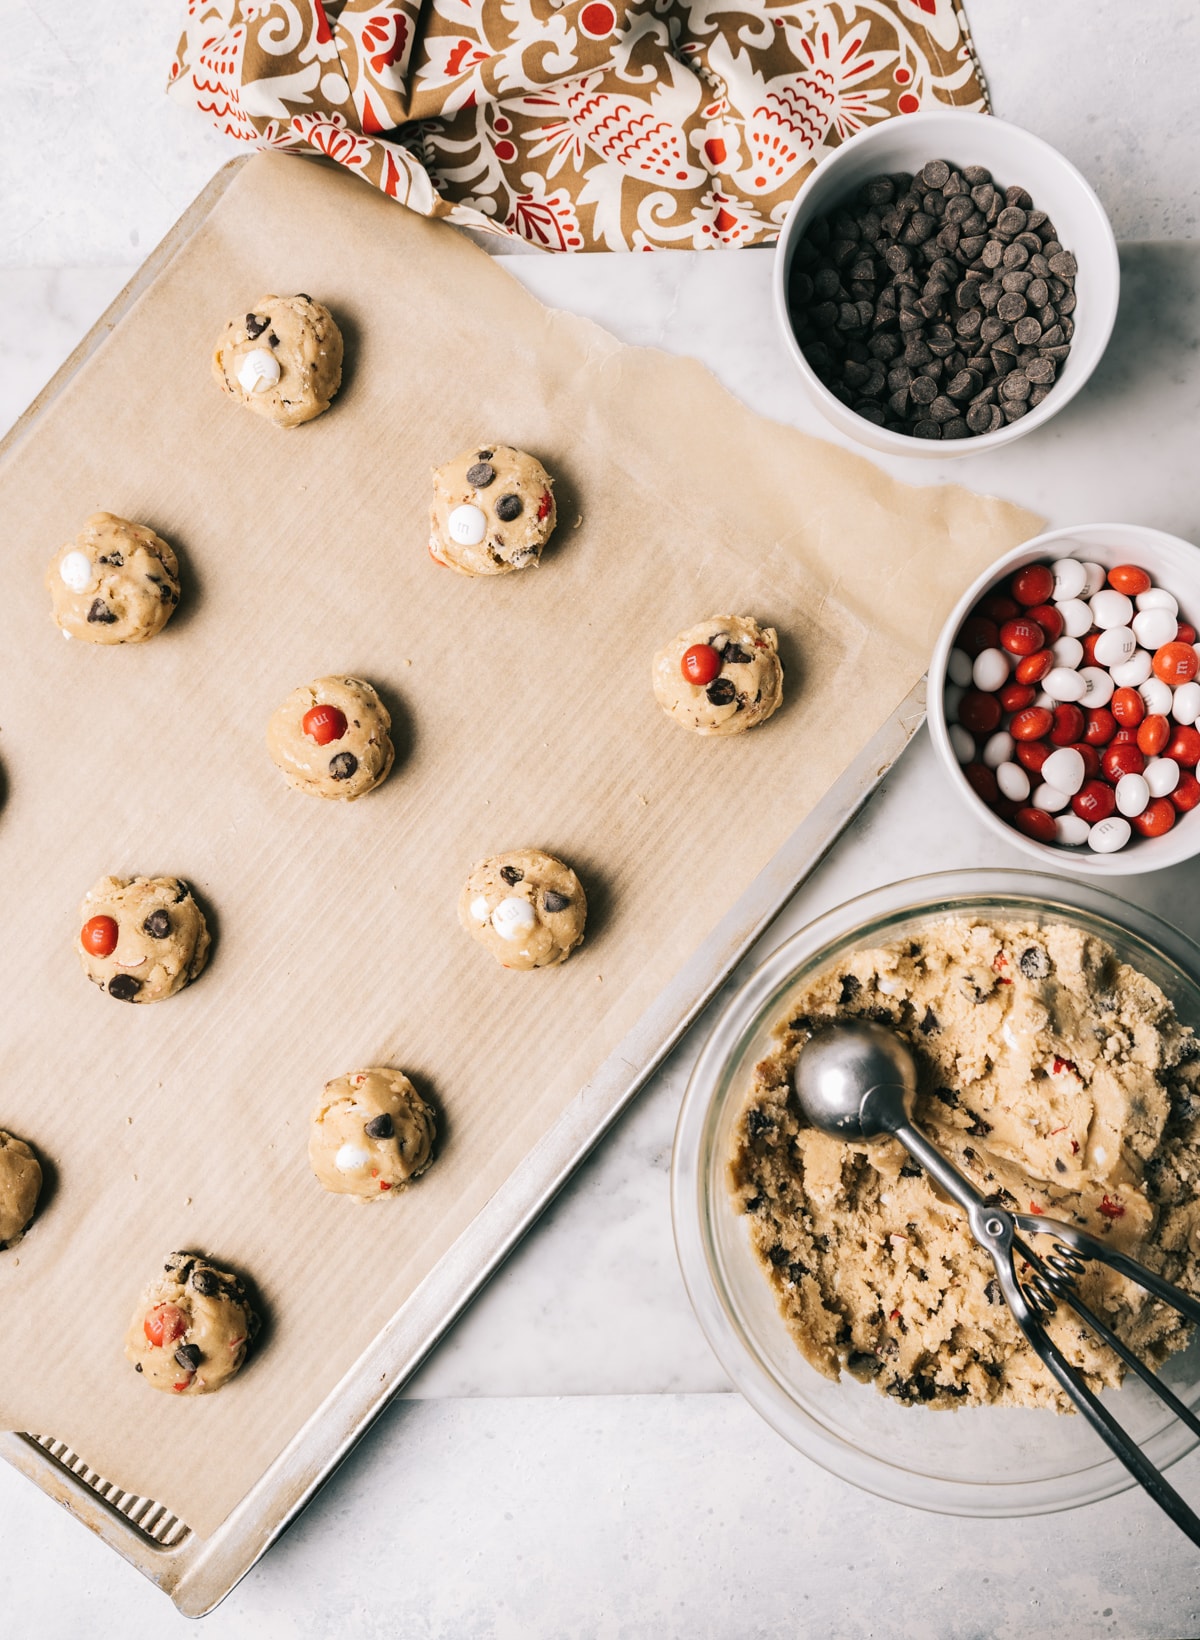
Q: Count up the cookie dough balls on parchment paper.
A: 10